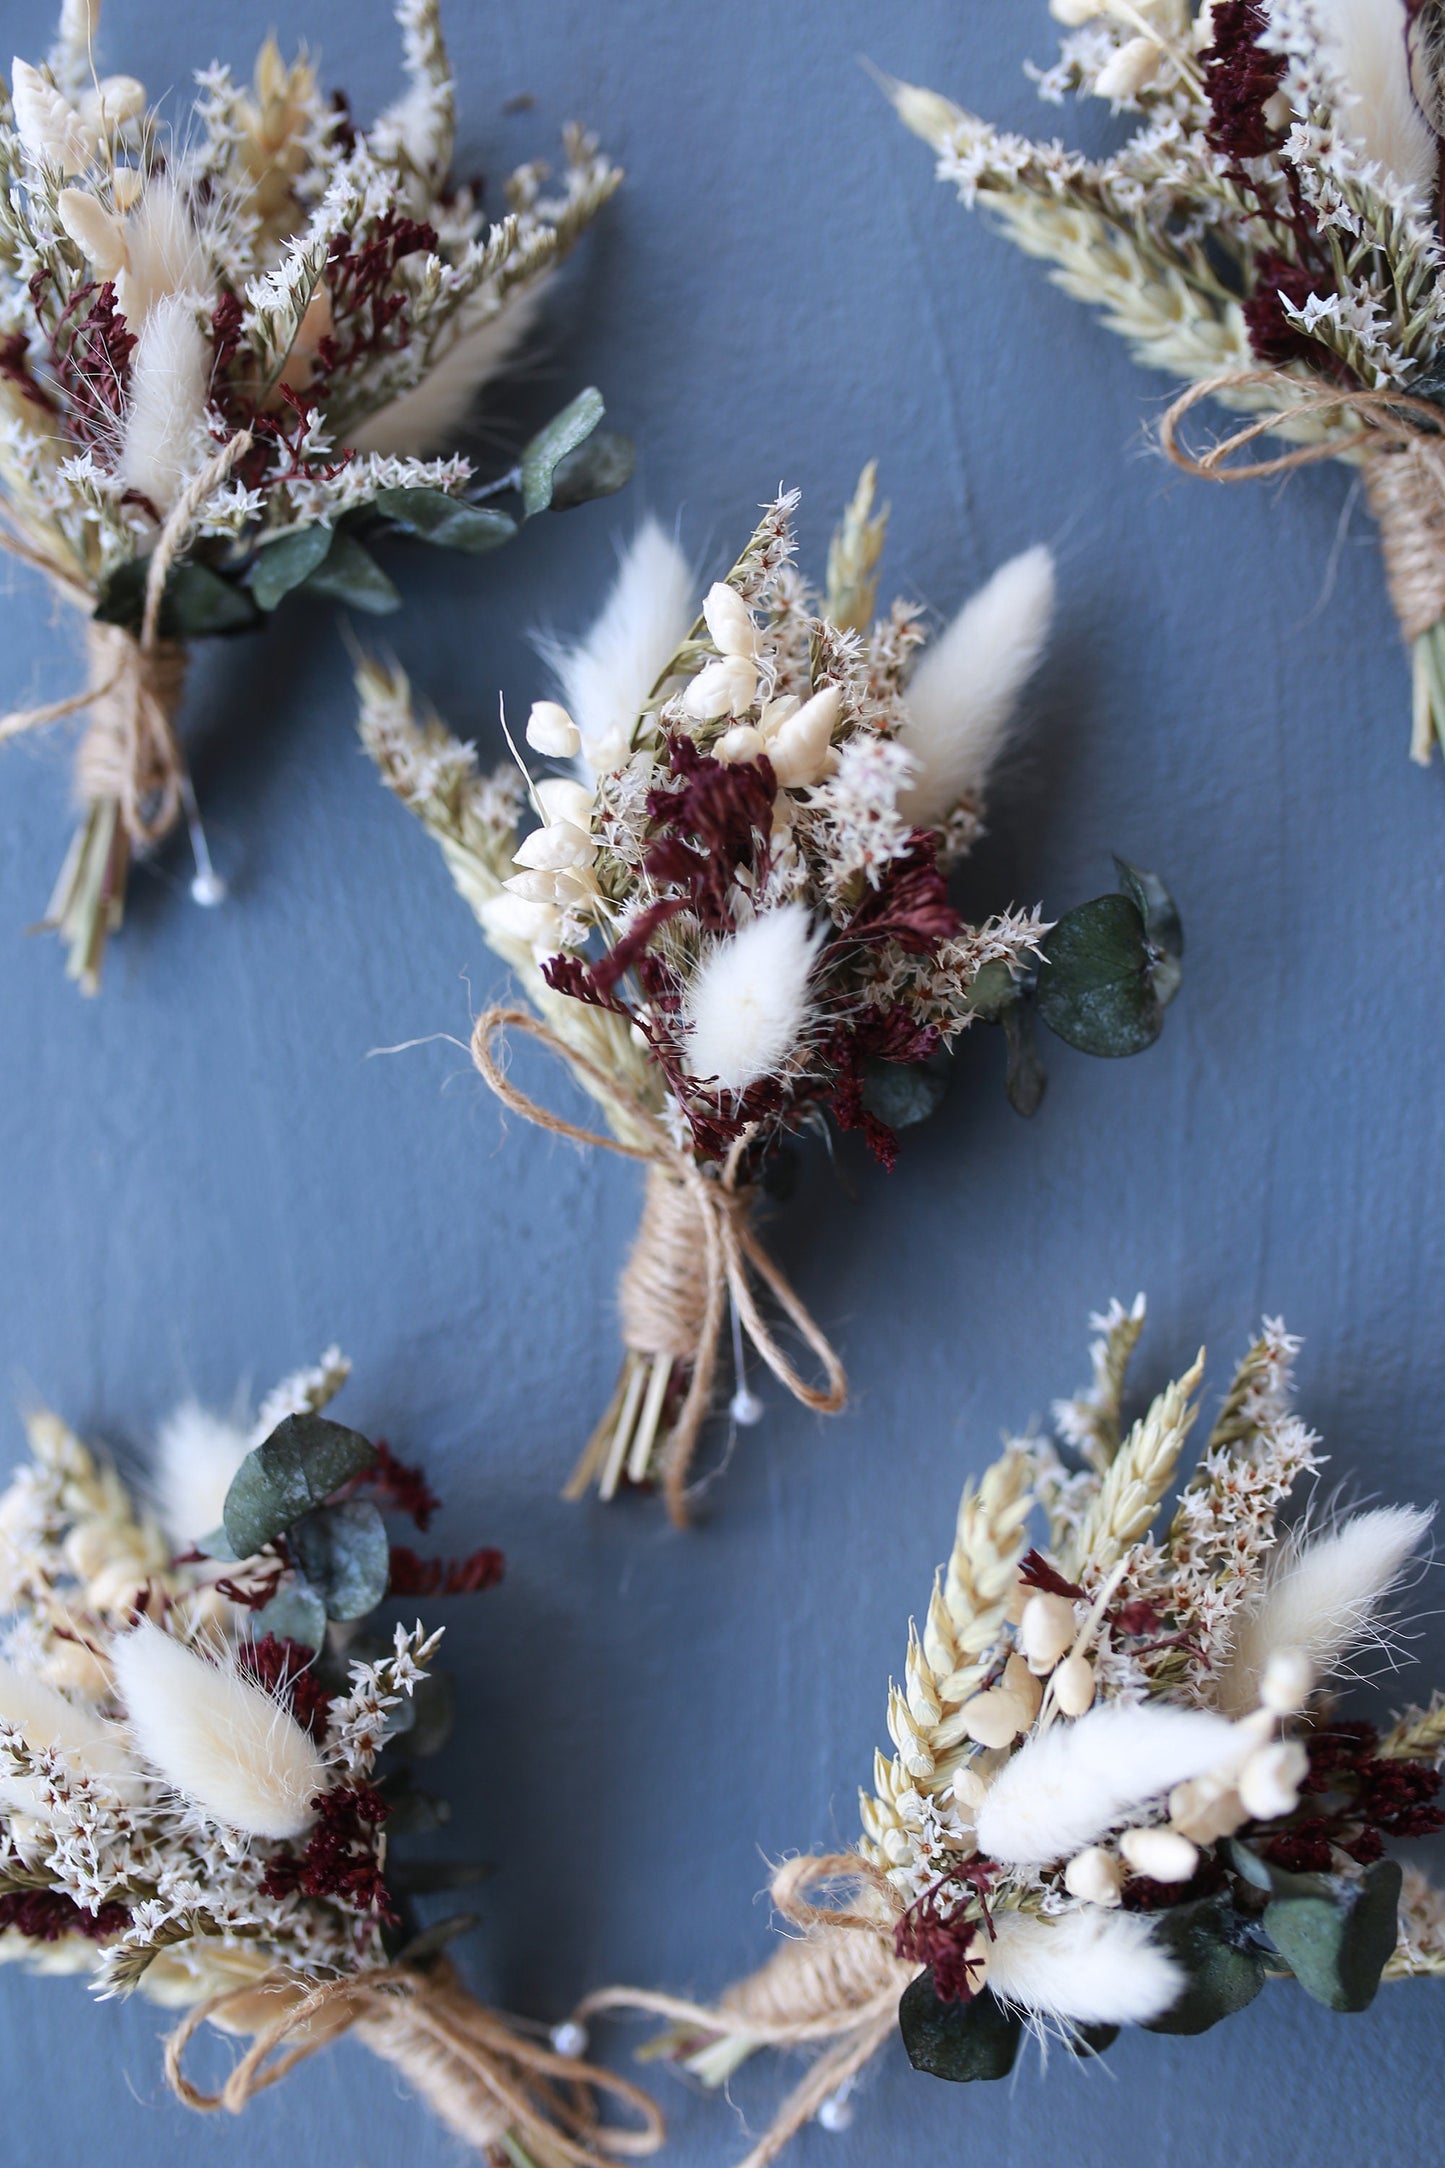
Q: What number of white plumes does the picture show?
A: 13